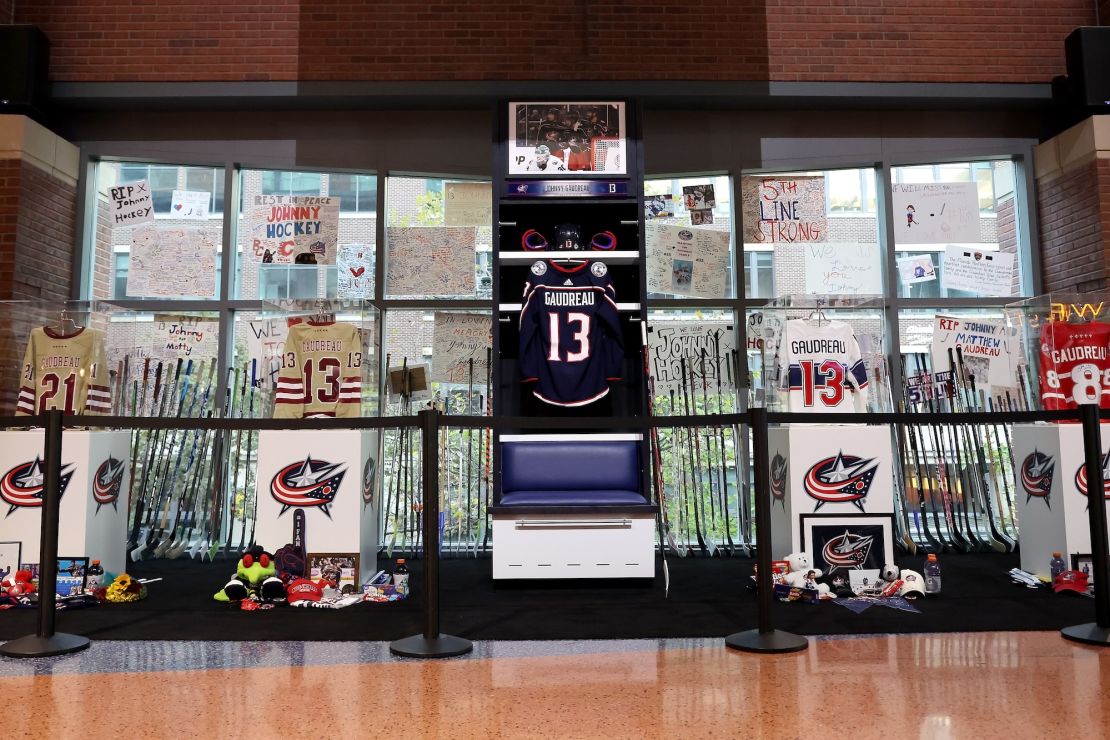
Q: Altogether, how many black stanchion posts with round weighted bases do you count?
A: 4